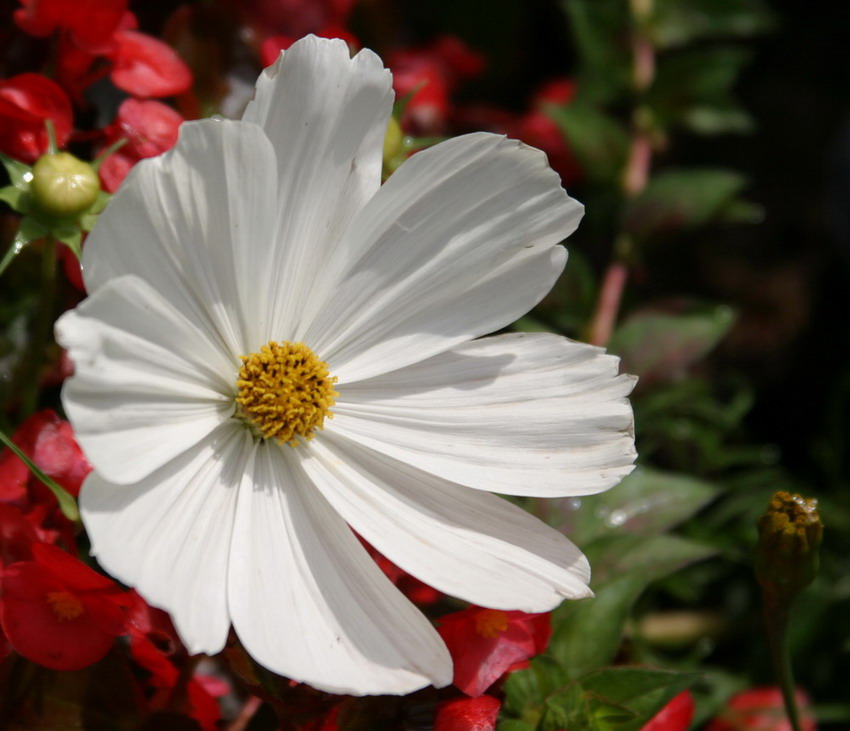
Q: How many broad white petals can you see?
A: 8